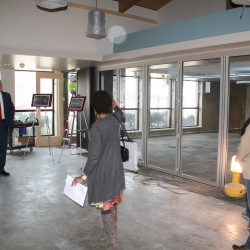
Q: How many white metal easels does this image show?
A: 2